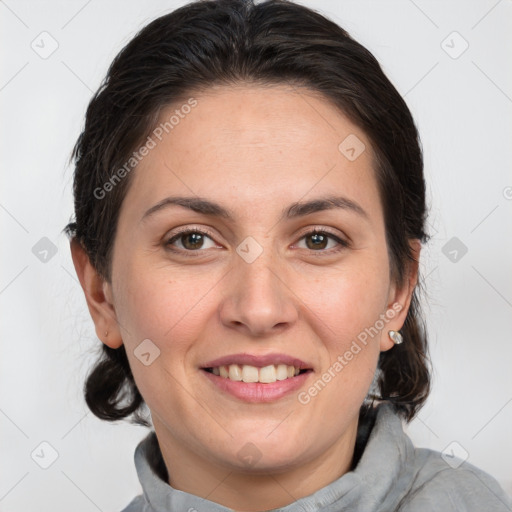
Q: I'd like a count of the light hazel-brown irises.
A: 2